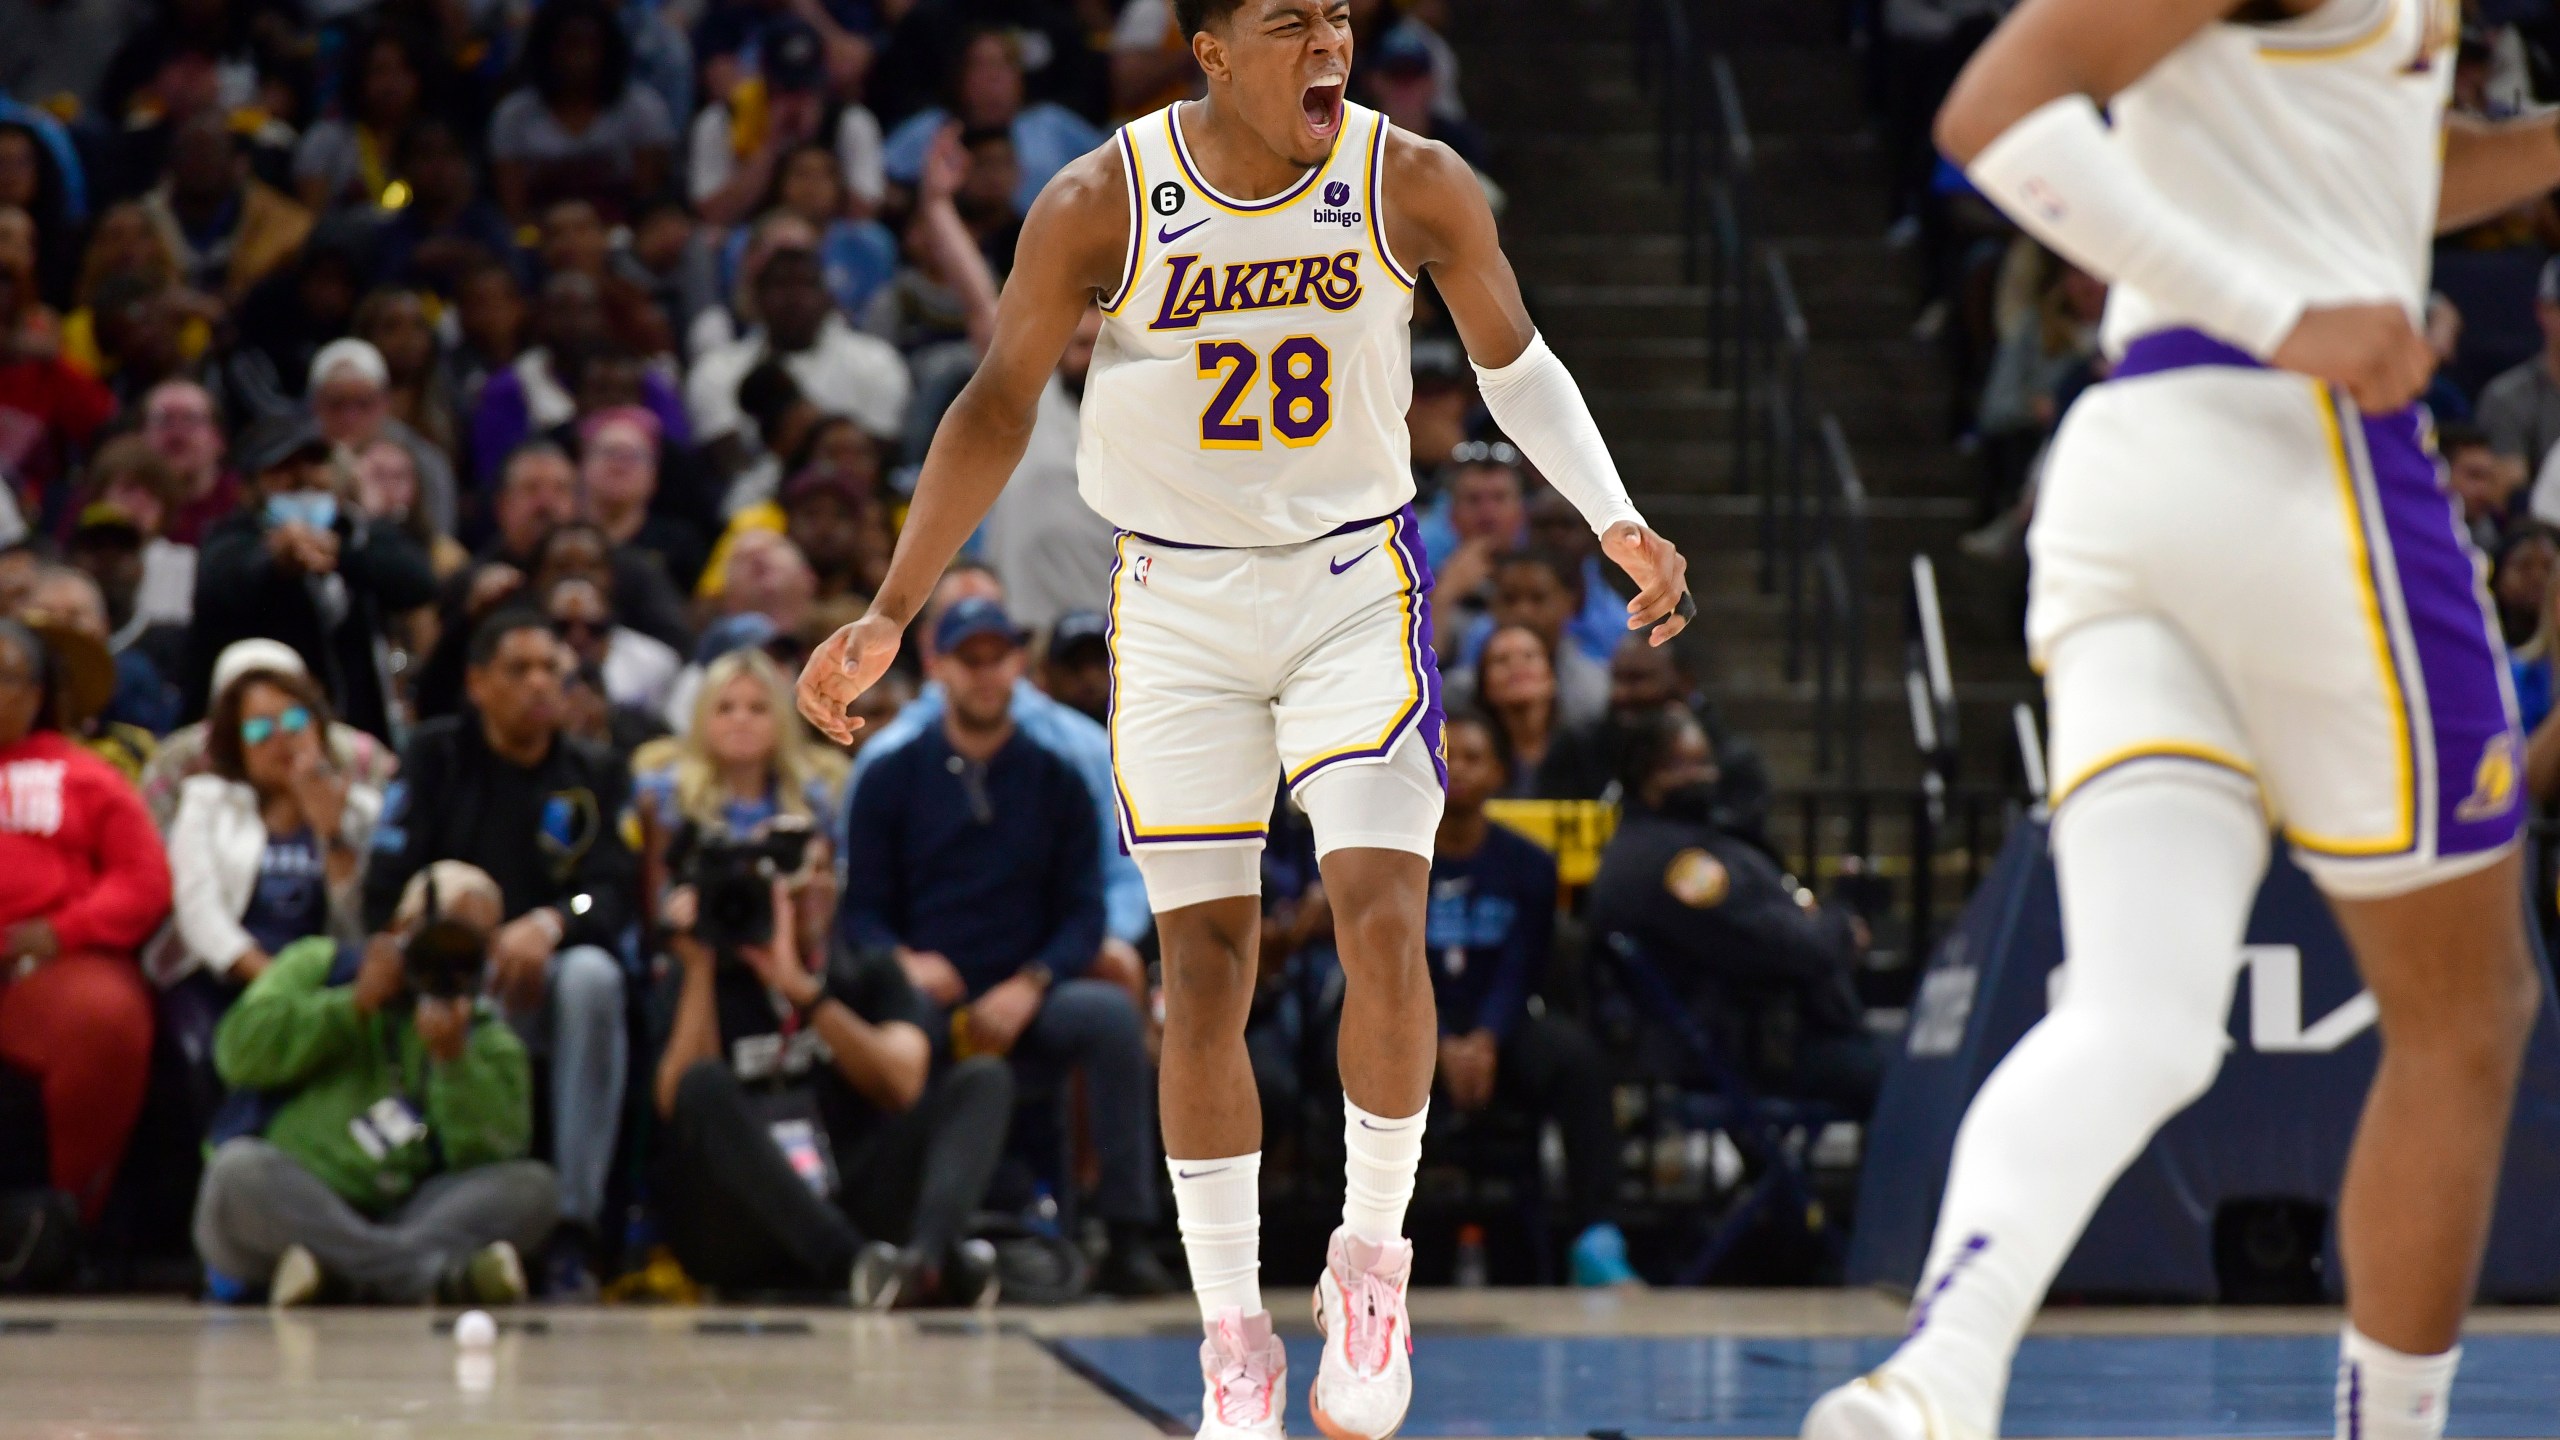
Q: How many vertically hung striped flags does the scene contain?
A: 0